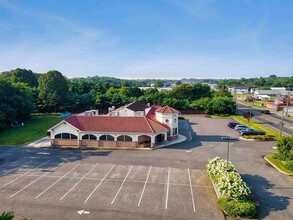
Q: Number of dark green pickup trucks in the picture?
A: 1